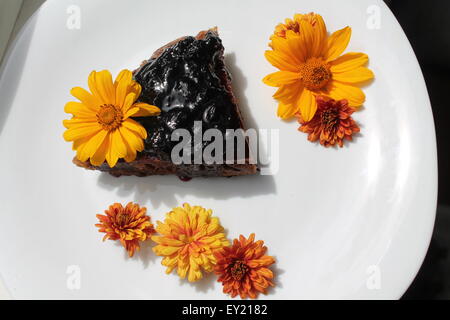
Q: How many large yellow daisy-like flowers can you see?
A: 2